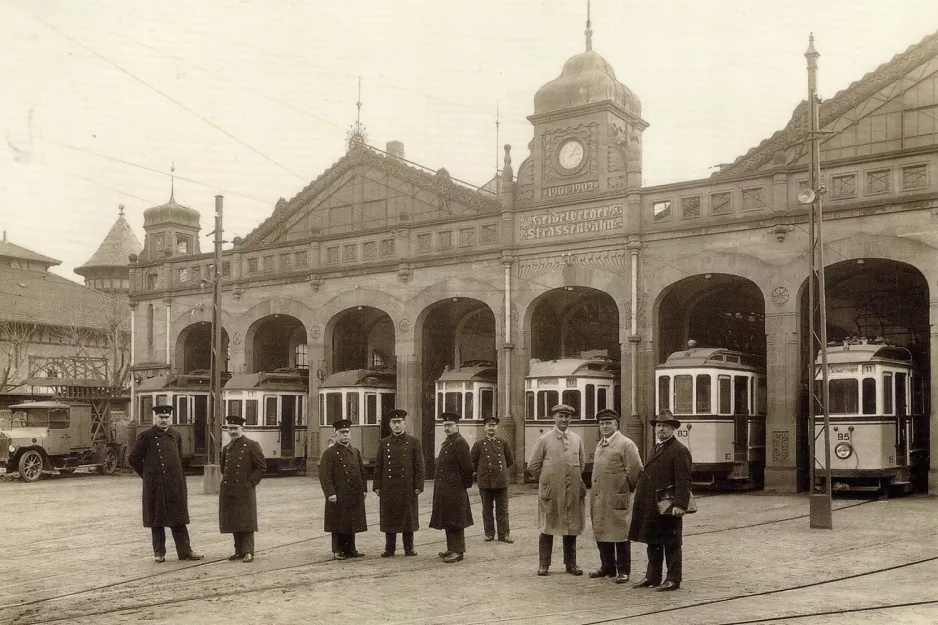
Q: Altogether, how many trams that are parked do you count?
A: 7